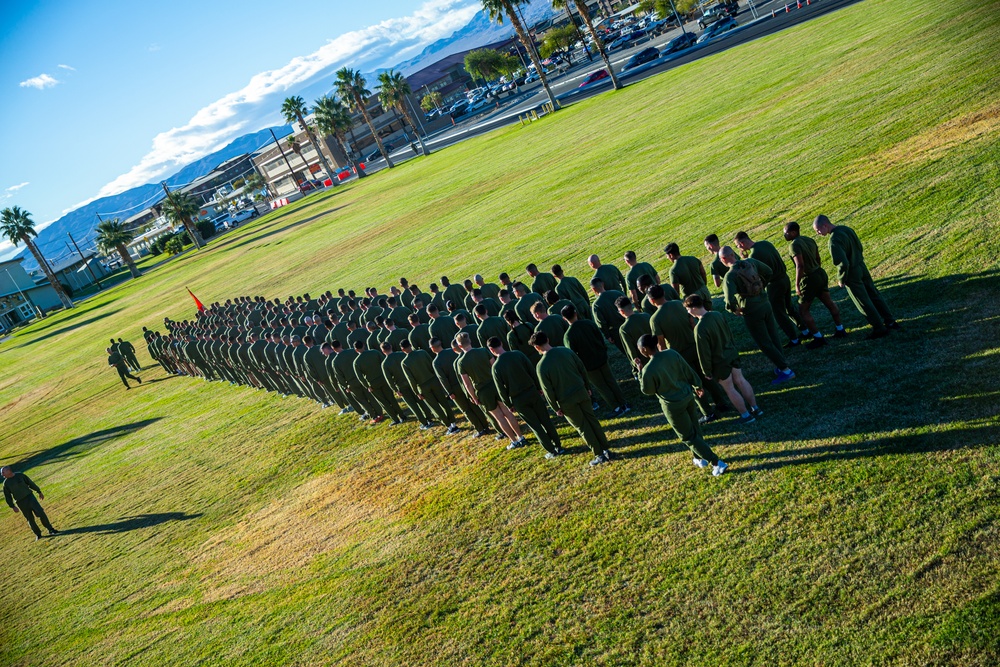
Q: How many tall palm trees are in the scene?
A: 9